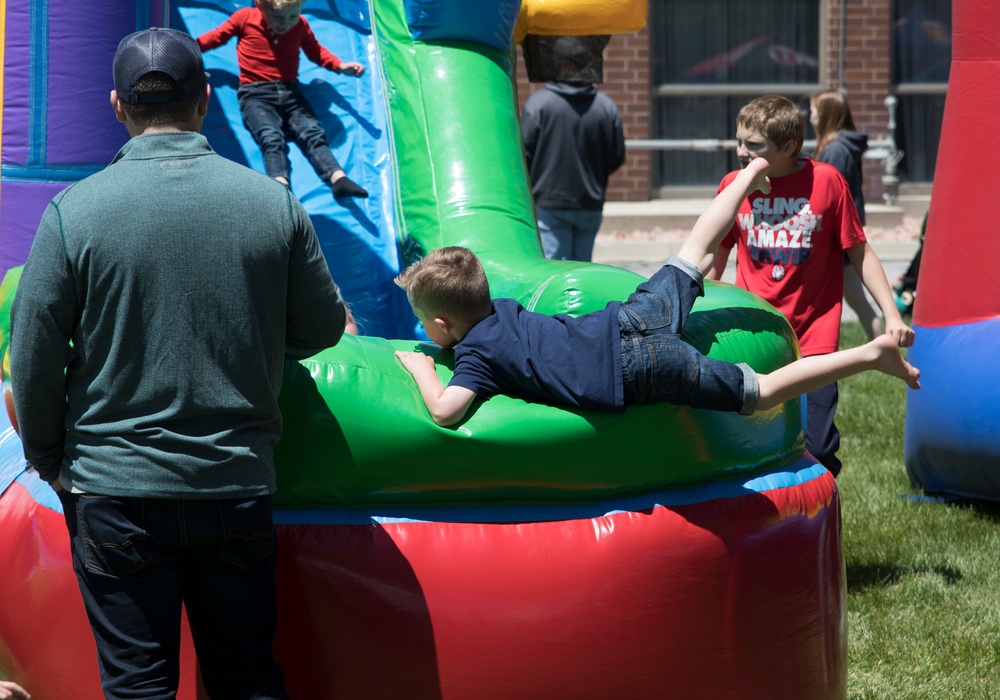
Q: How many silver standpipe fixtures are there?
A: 1